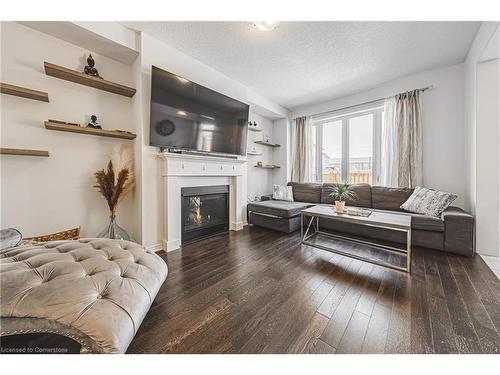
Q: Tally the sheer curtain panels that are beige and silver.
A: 2